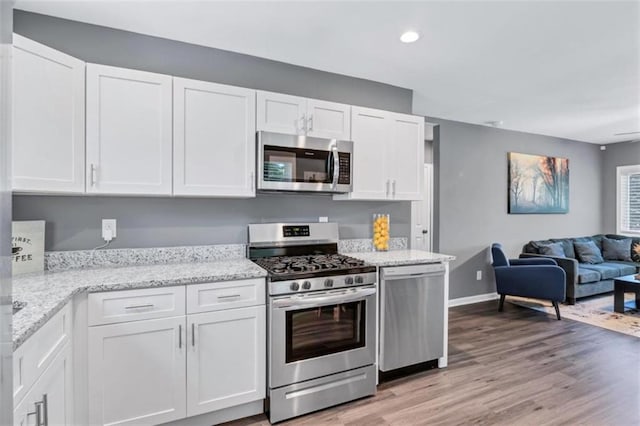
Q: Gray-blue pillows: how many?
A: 3